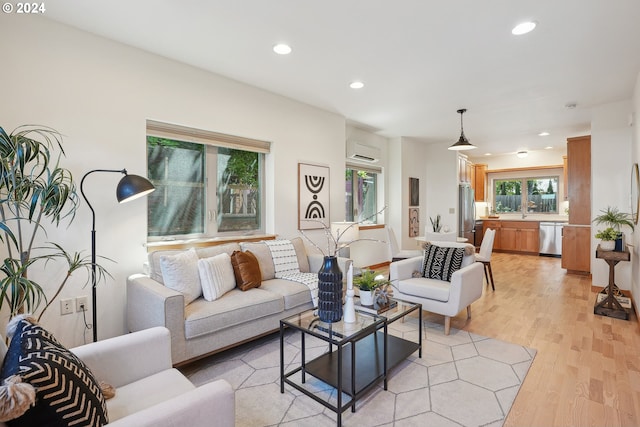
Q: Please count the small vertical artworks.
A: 2